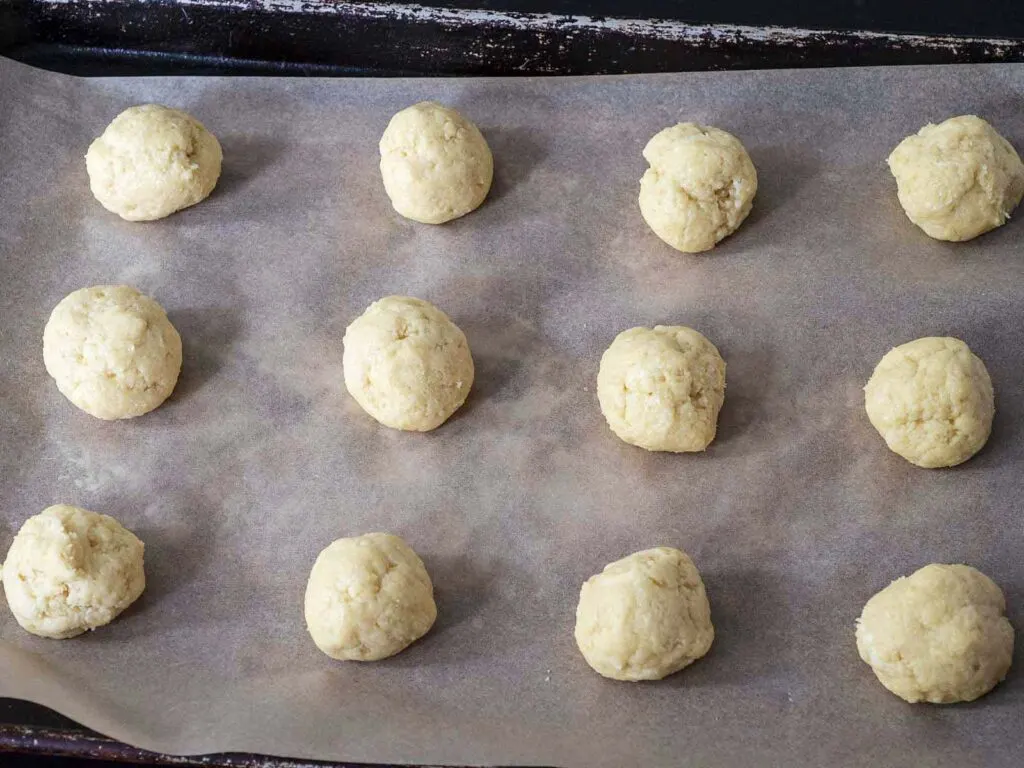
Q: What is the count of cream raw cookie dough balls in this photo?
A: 12